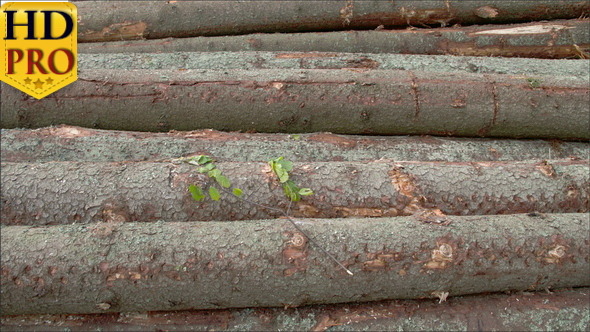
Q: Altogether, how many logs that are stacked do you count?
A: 8